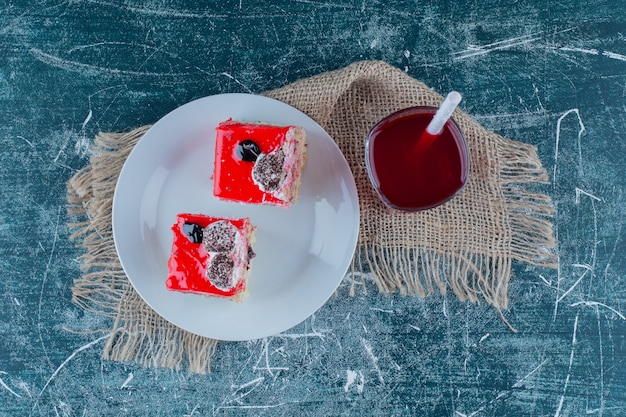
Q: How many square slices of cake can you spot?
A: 2